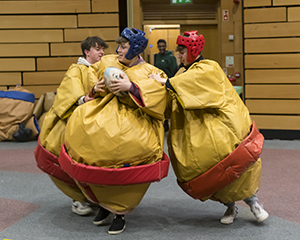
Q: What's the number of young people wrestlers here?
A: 3